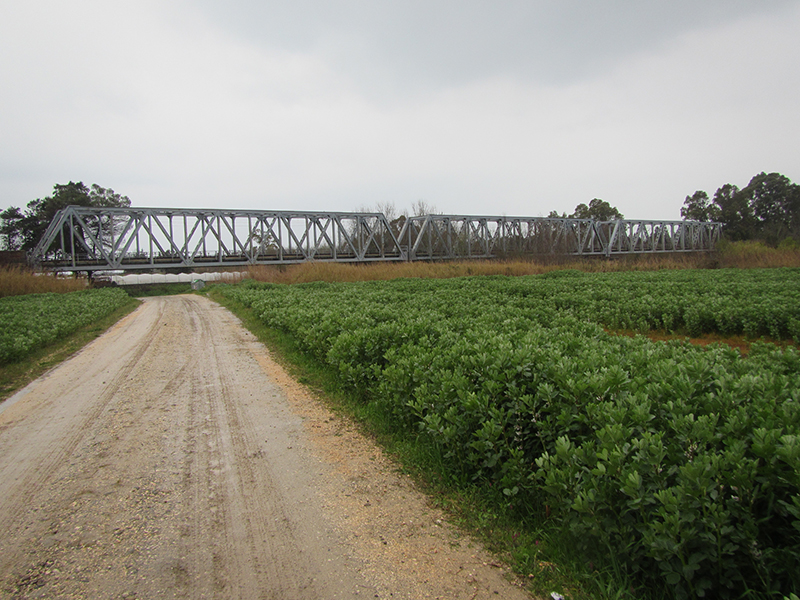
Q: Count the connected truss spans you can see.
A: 3